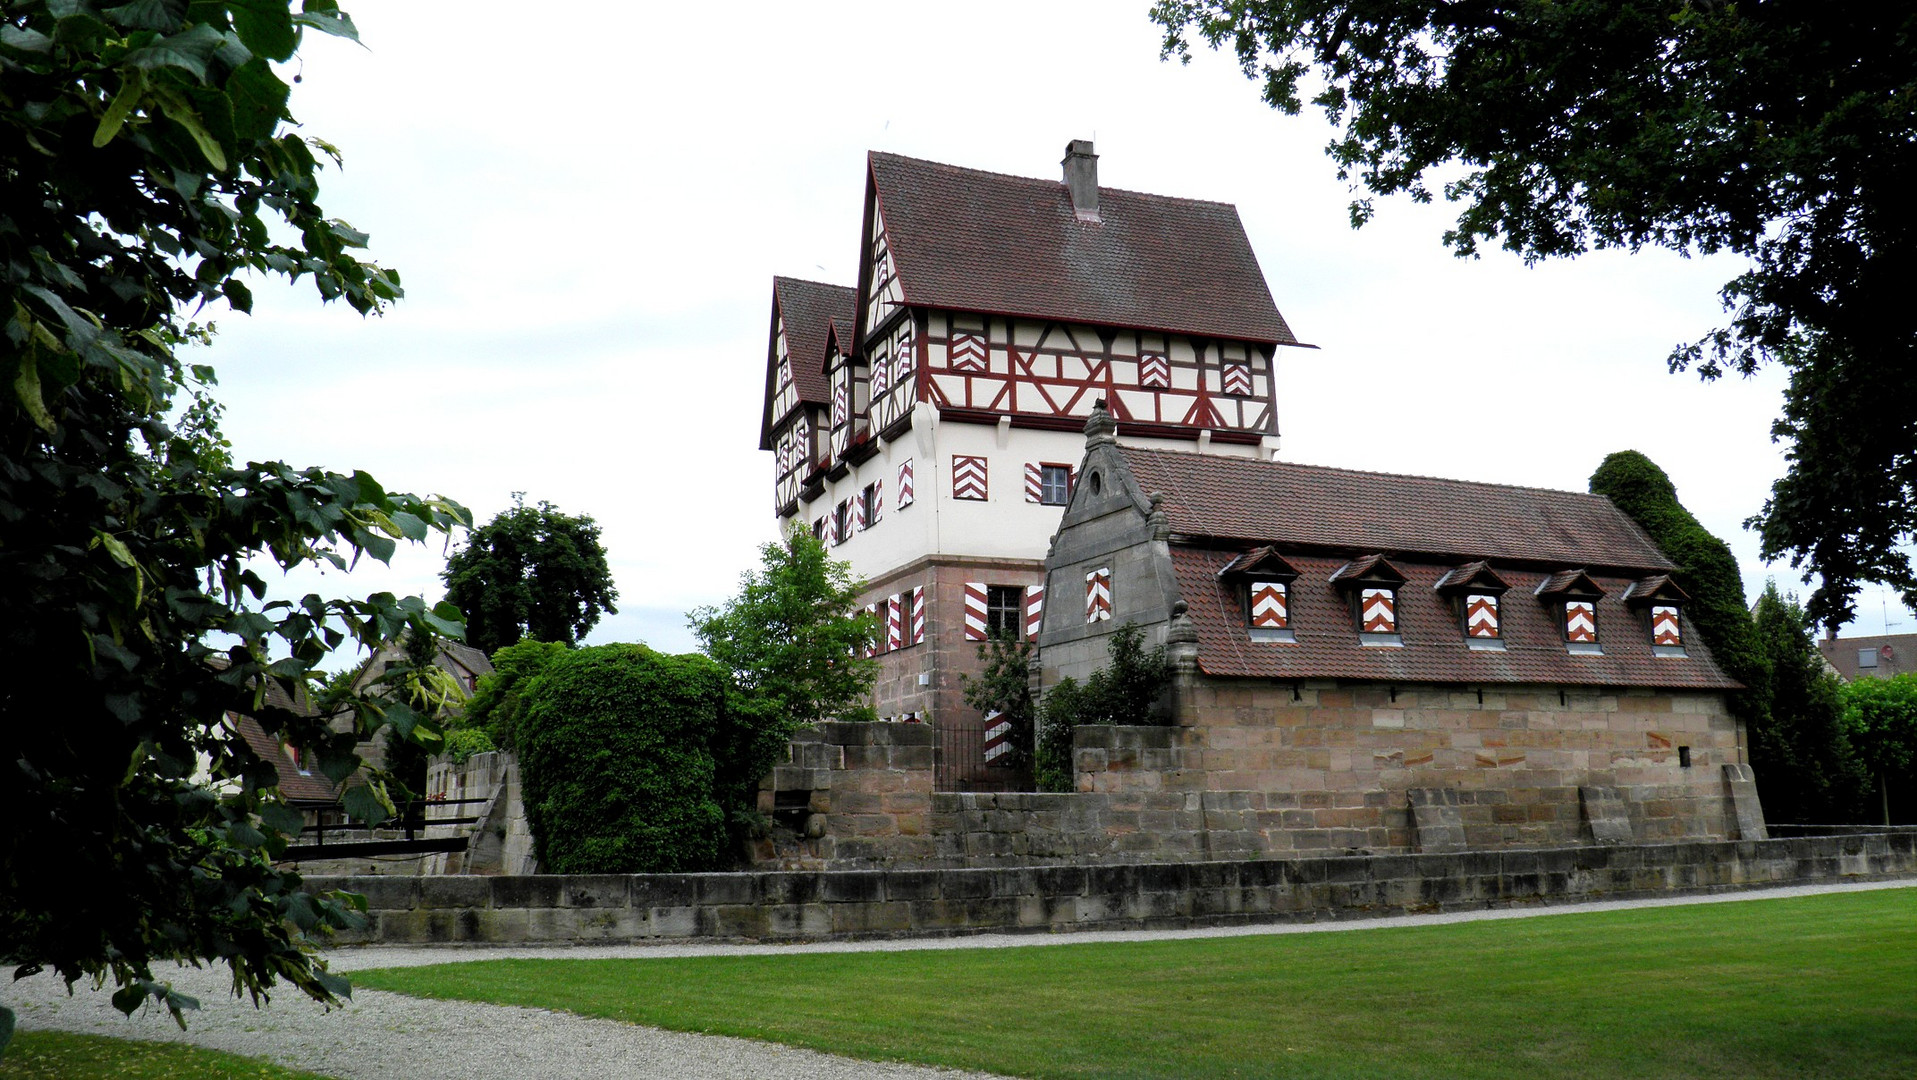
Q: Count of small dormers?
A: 5